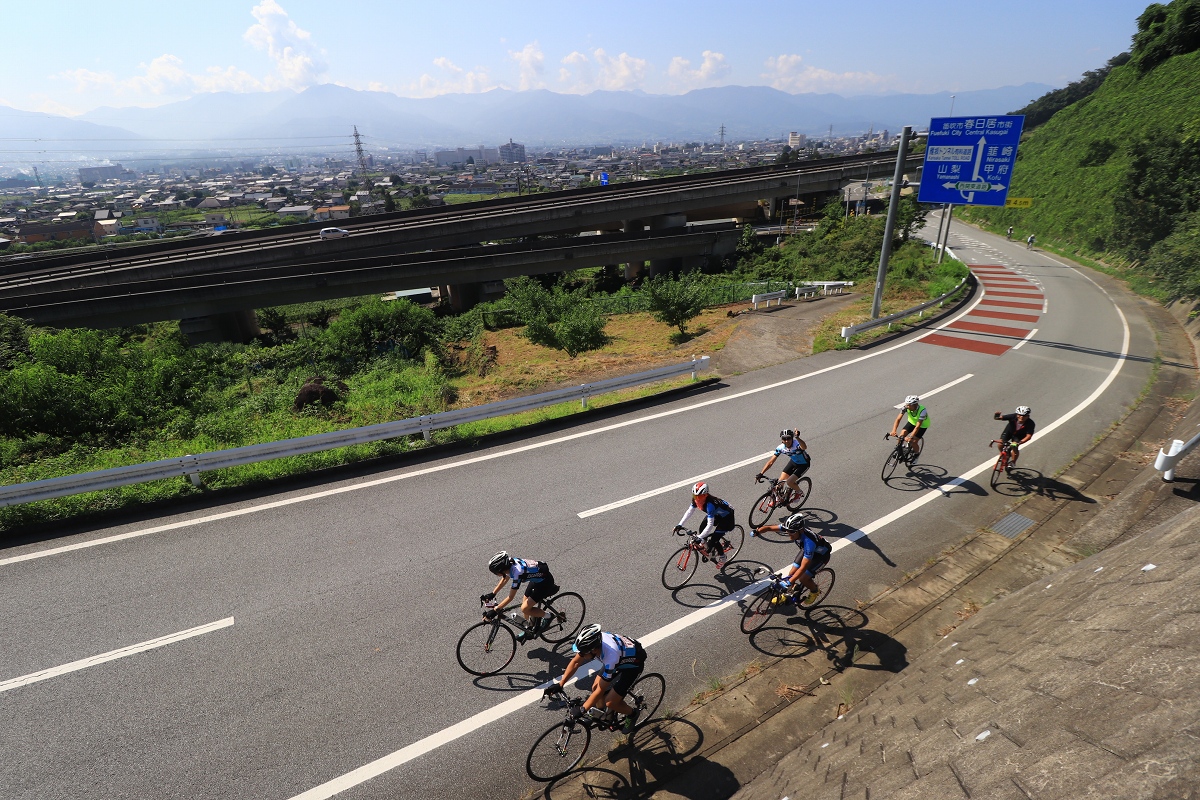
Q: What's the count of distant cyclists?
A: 2